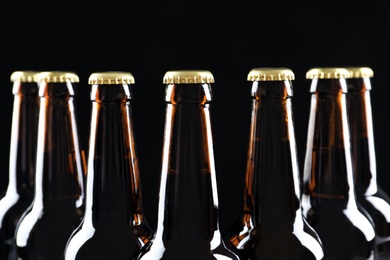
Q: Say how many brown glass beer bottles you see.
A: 7